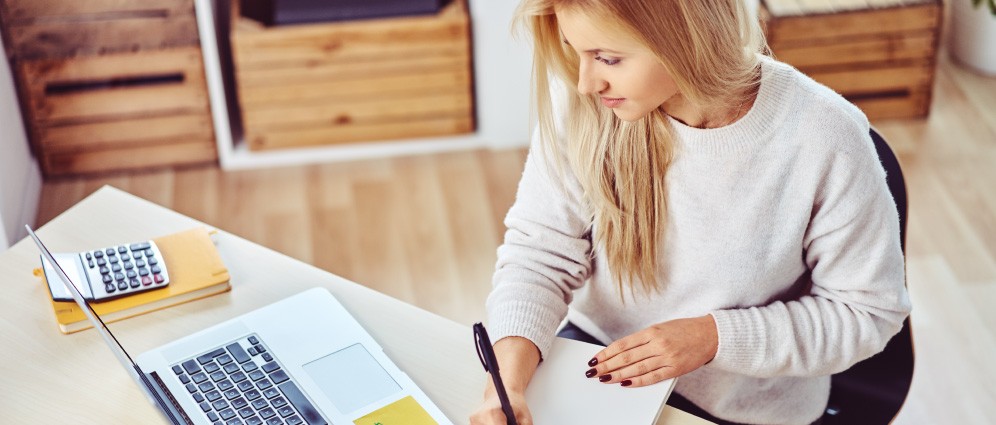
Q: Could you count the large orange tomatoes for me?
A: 0